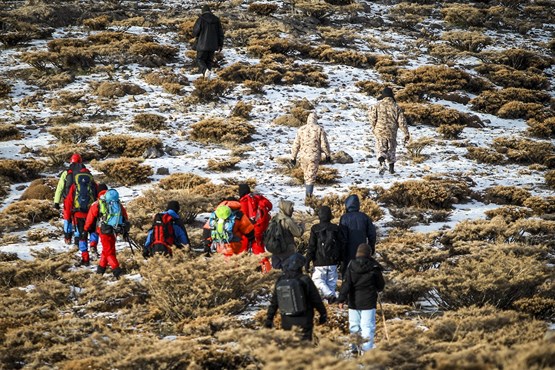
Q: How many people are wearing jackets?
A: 14